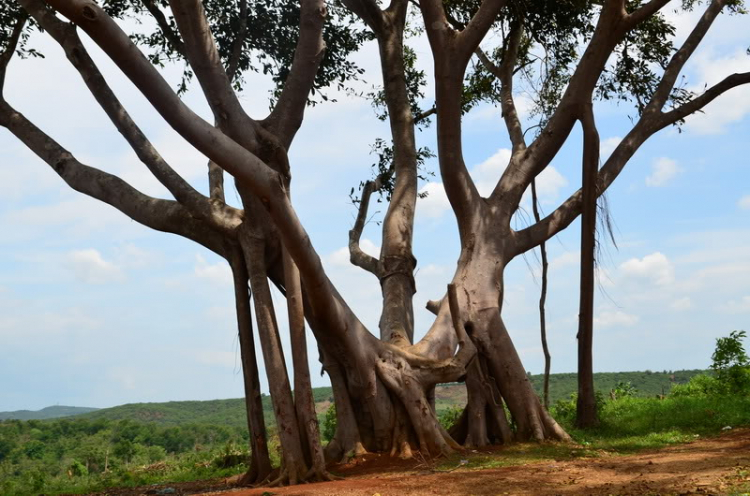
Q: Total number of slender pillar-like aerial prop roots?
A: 5